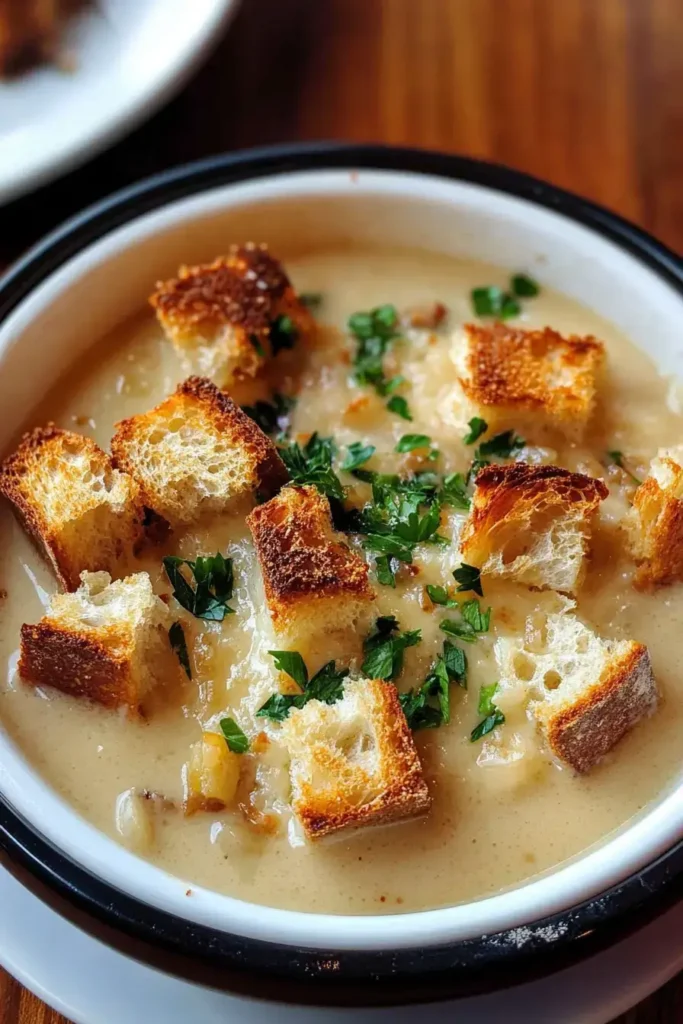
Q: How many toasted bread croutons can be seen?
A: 10